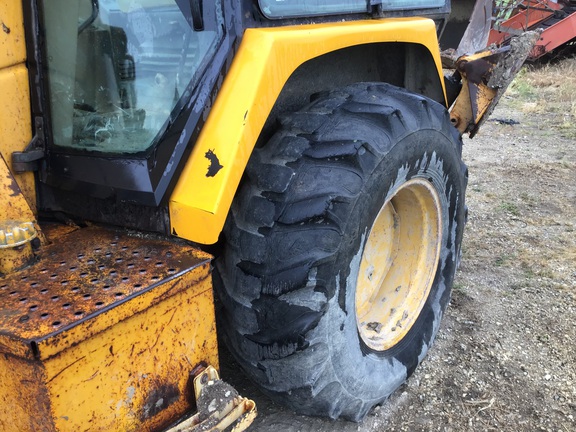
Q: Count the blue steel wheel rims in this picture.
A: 0